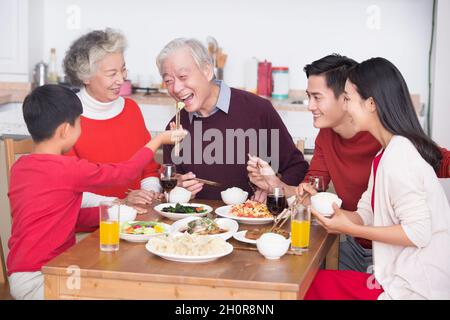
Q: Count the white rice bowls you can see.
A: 5